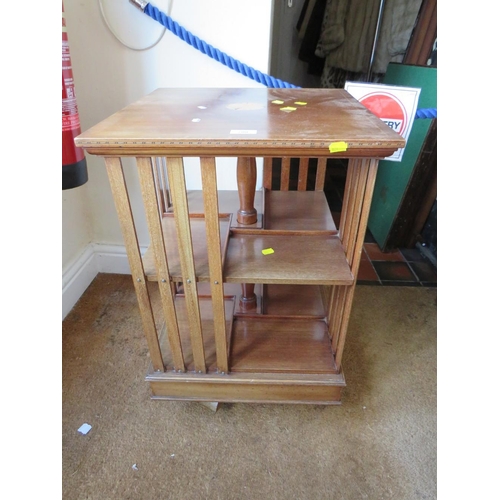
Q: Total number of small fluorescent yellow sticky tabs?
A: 5